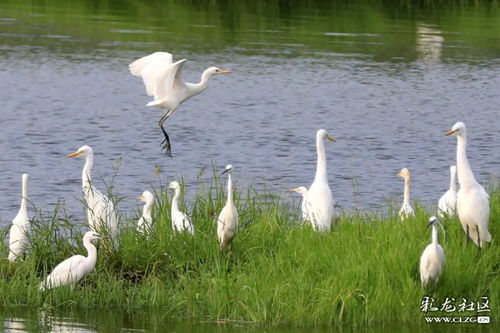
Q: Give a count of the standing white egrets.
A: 12